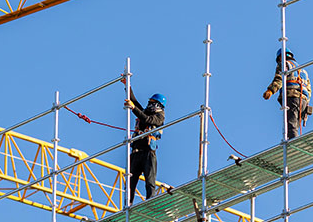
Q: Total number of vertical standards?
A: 4